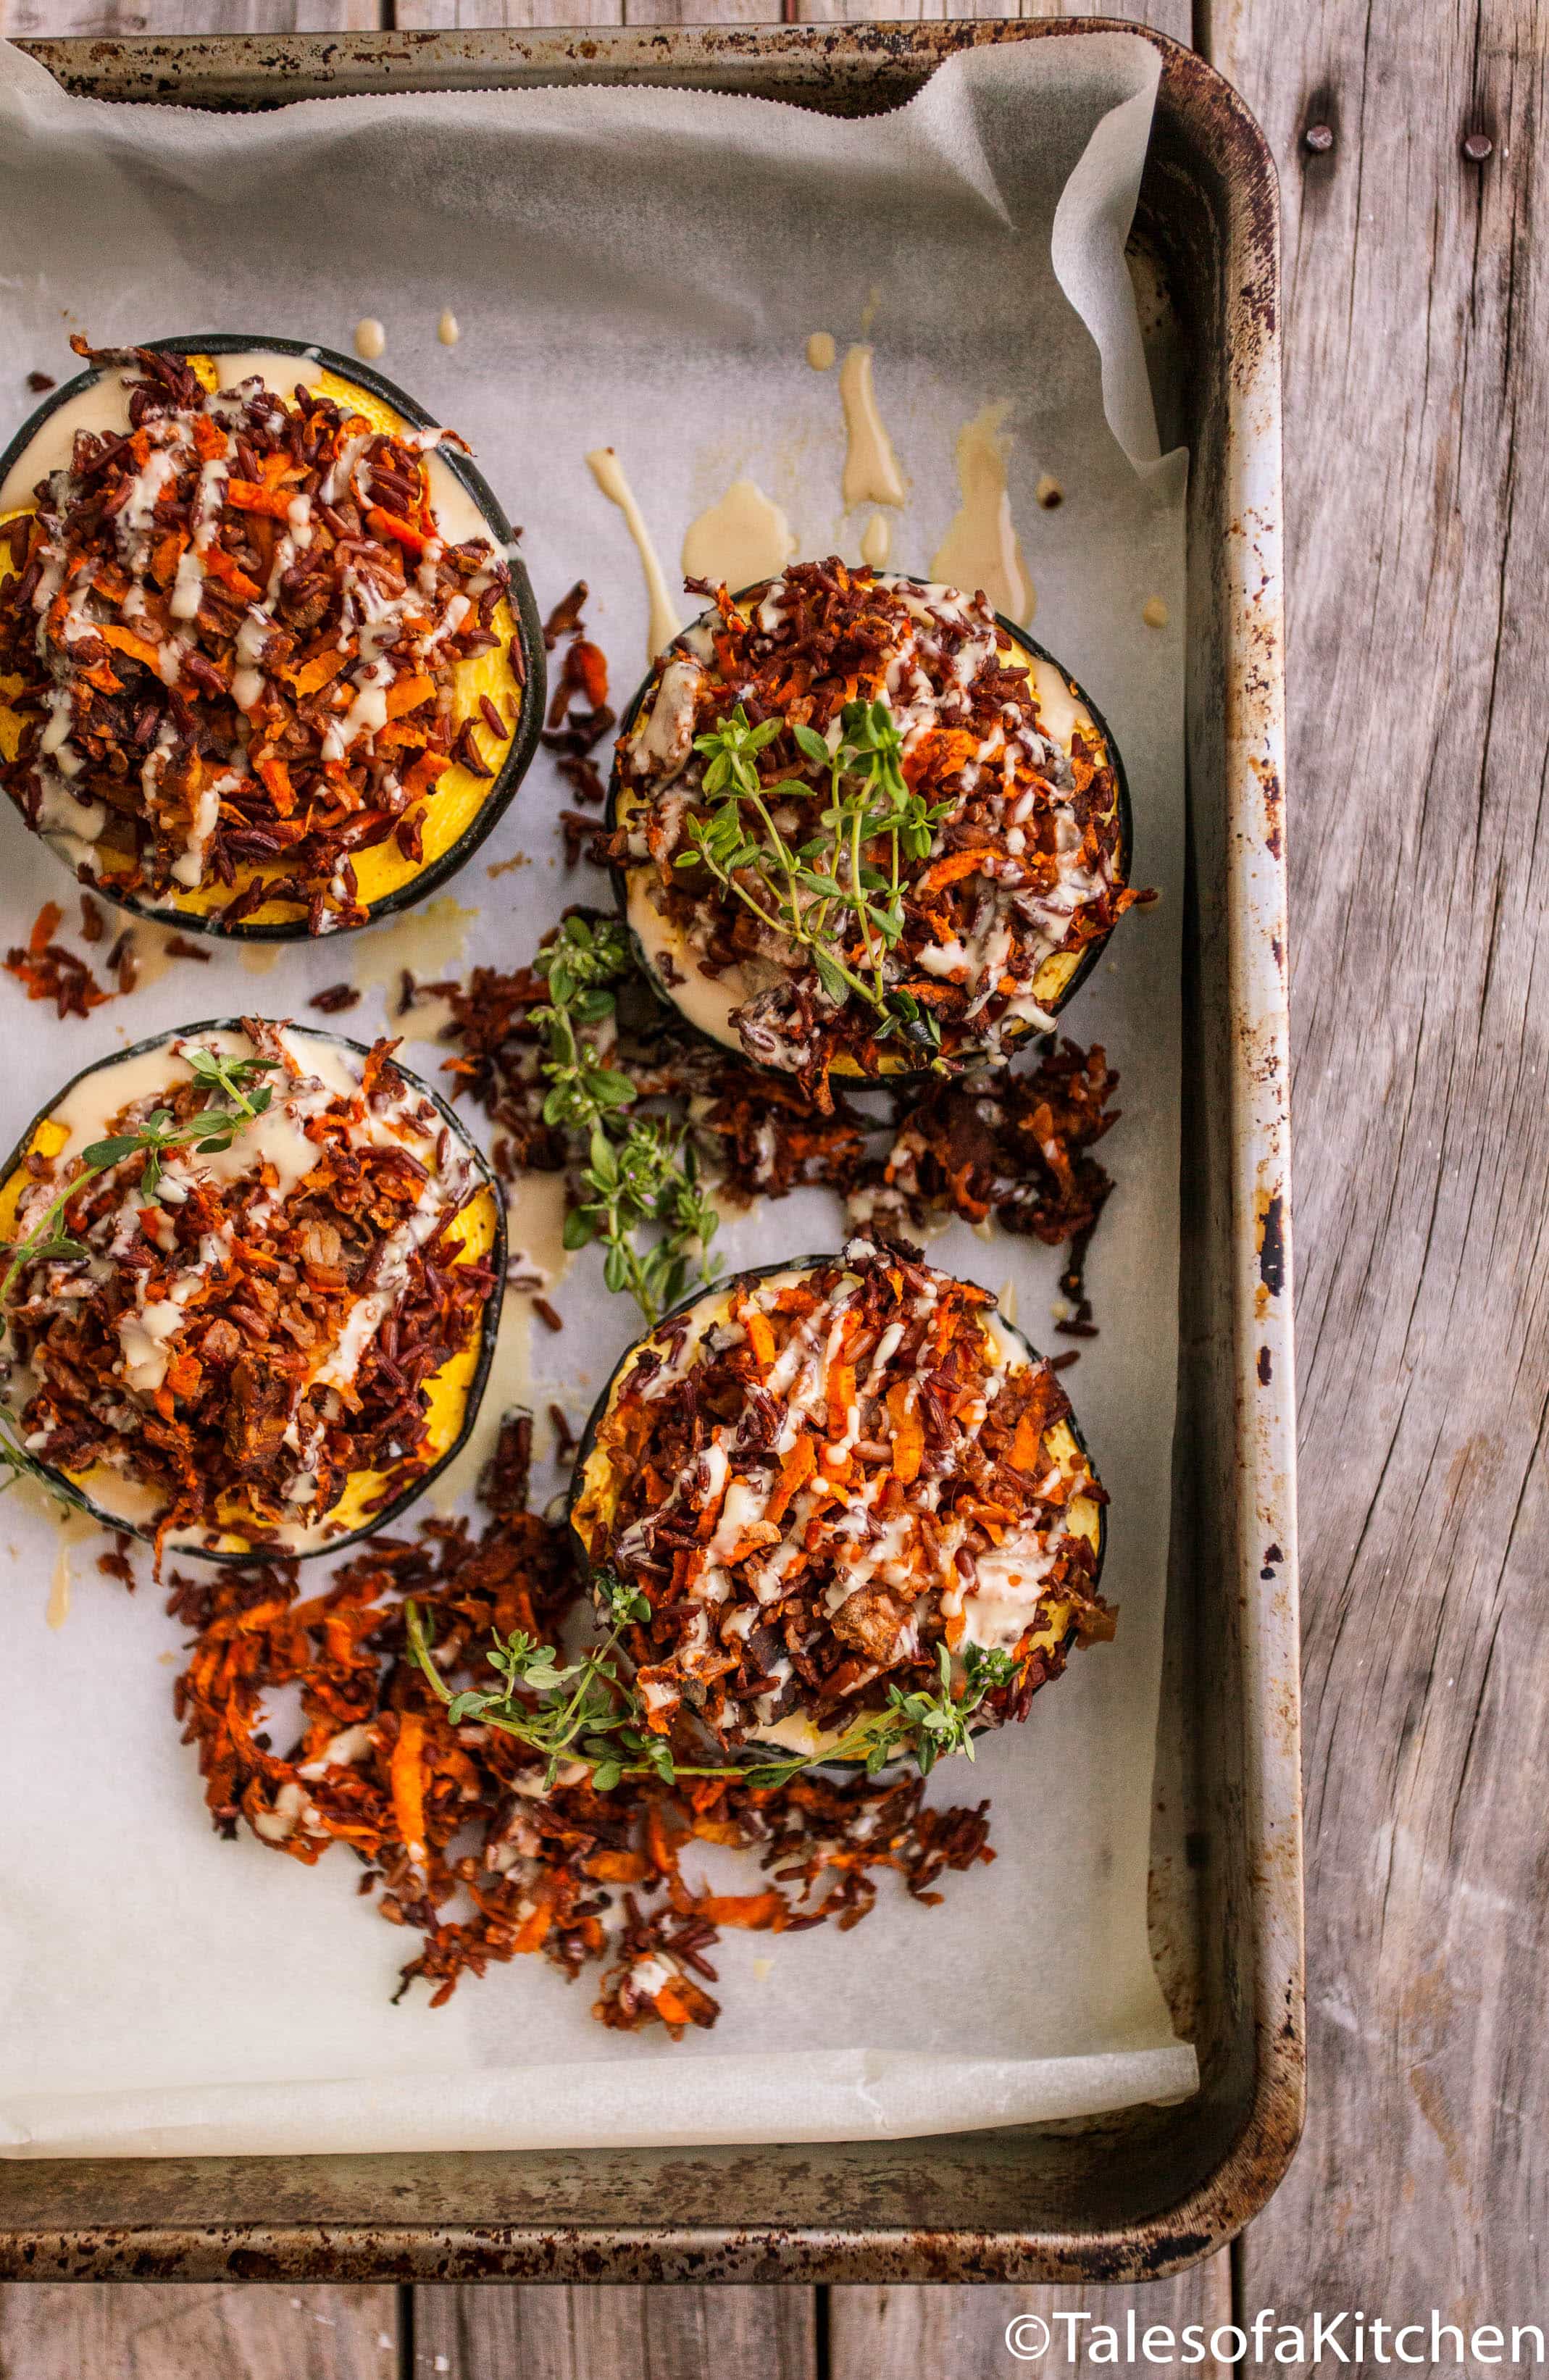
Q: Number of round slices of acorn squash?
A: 4